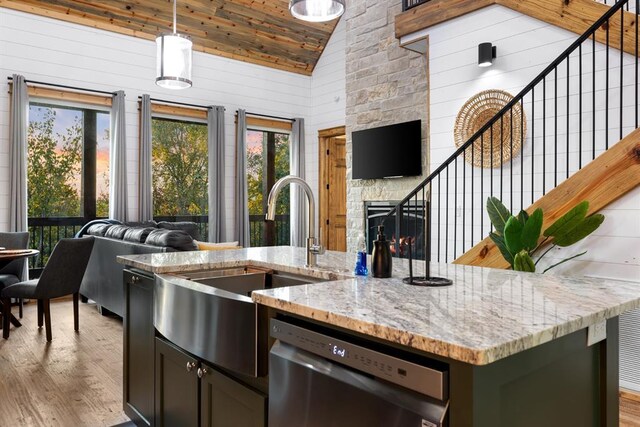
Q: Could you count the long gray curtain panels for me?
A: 6